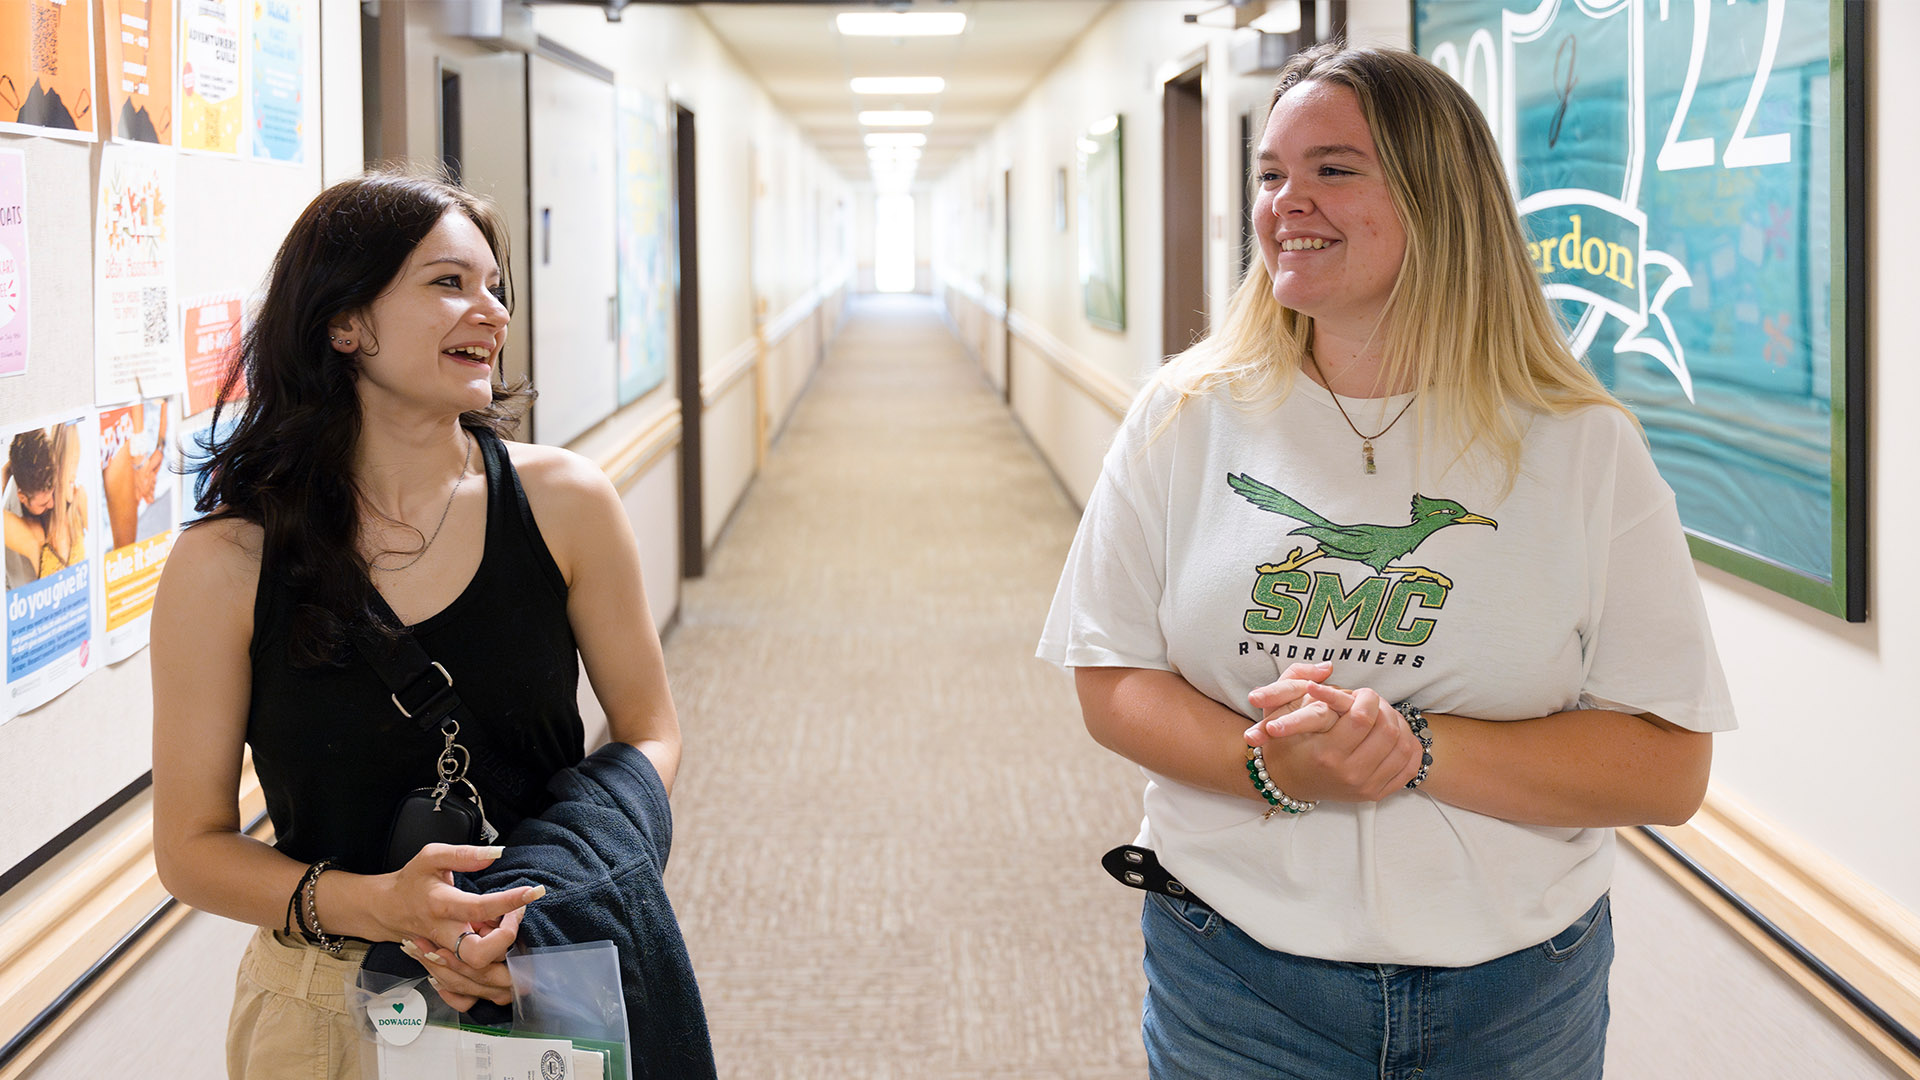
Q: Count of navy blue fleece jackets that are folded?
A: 1